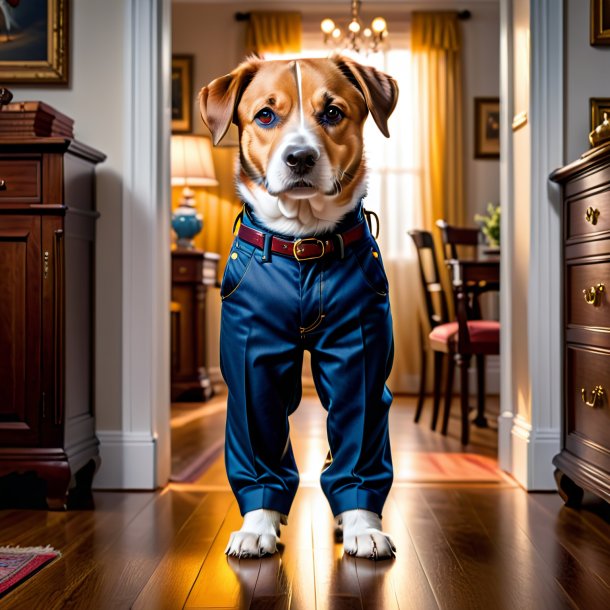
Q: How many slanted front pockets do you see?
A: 2